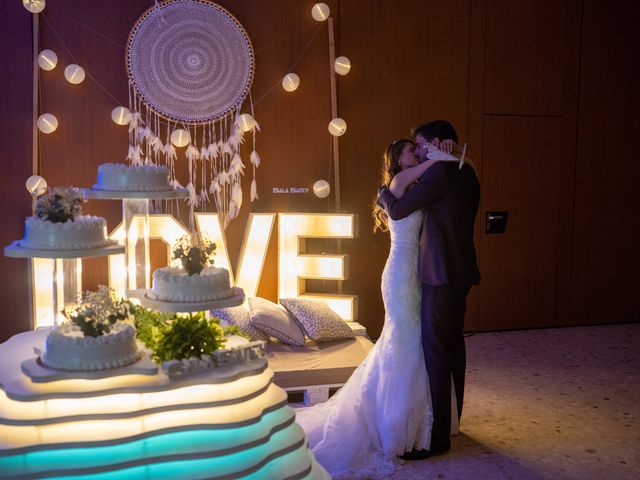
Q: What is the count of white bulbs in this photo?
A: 13